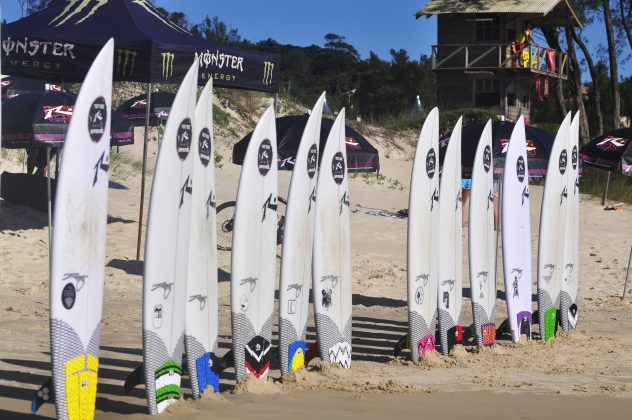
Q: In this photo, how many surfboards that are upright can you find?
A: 12